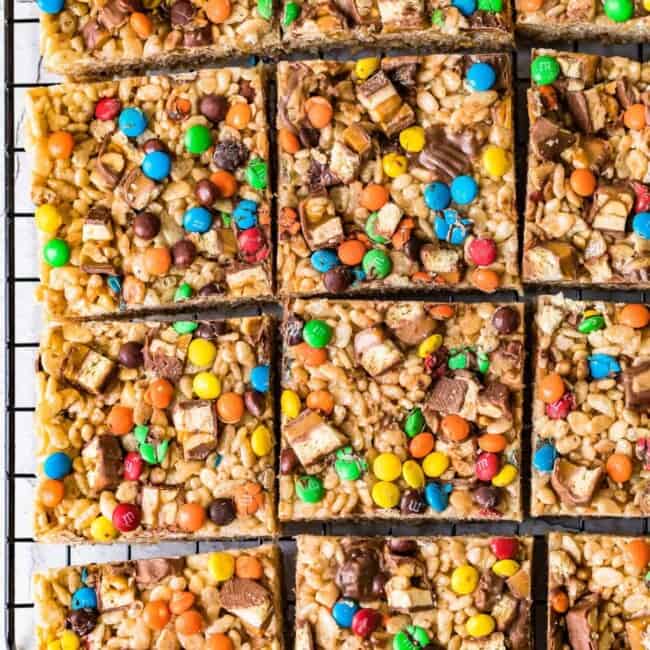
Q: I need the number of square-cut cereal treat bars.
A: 12